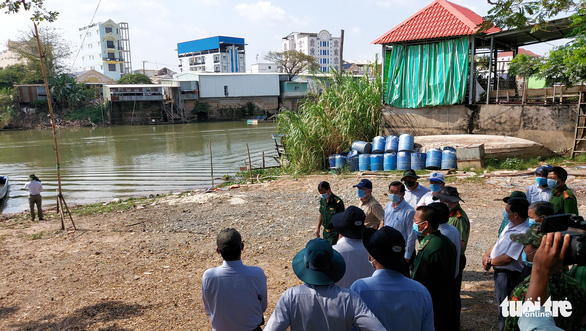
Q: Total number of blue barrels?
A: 14